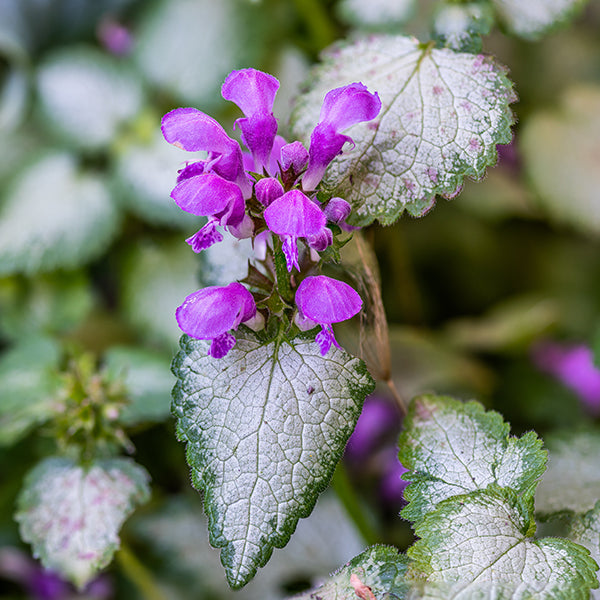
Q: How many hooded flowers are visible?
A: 7